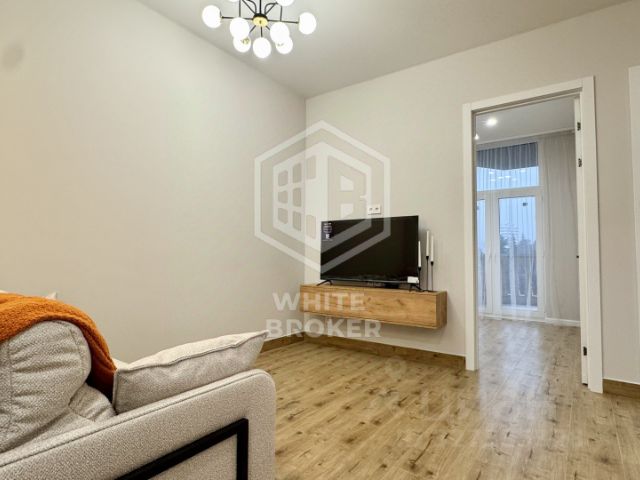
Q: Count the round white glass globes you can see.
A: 9